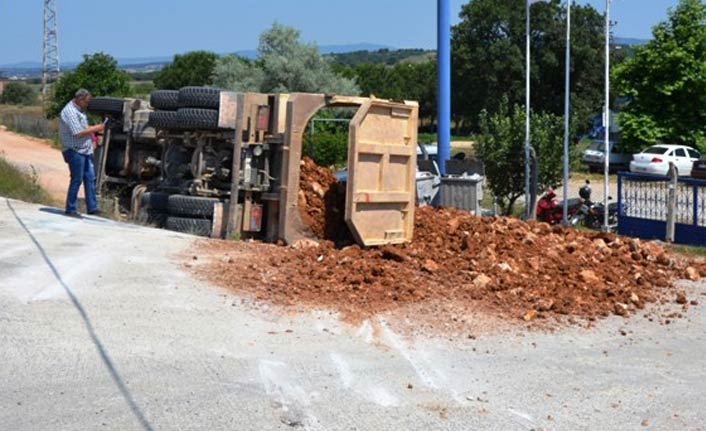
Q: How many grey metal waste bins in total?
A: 2